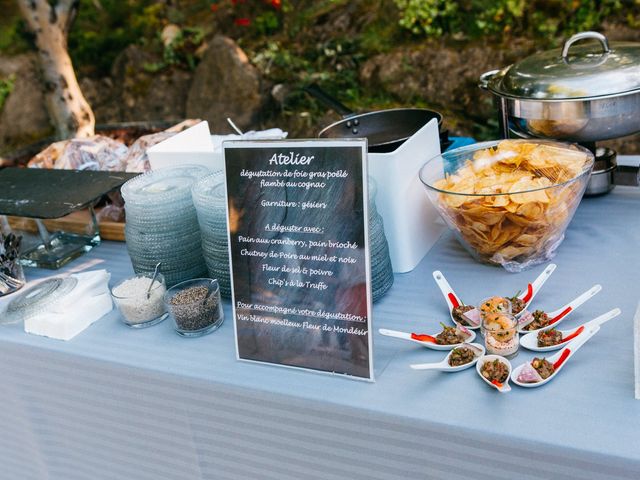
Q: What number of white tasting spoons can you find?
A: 8